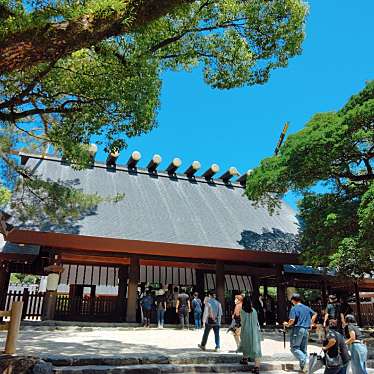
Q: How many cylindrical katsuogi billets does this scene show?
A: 9